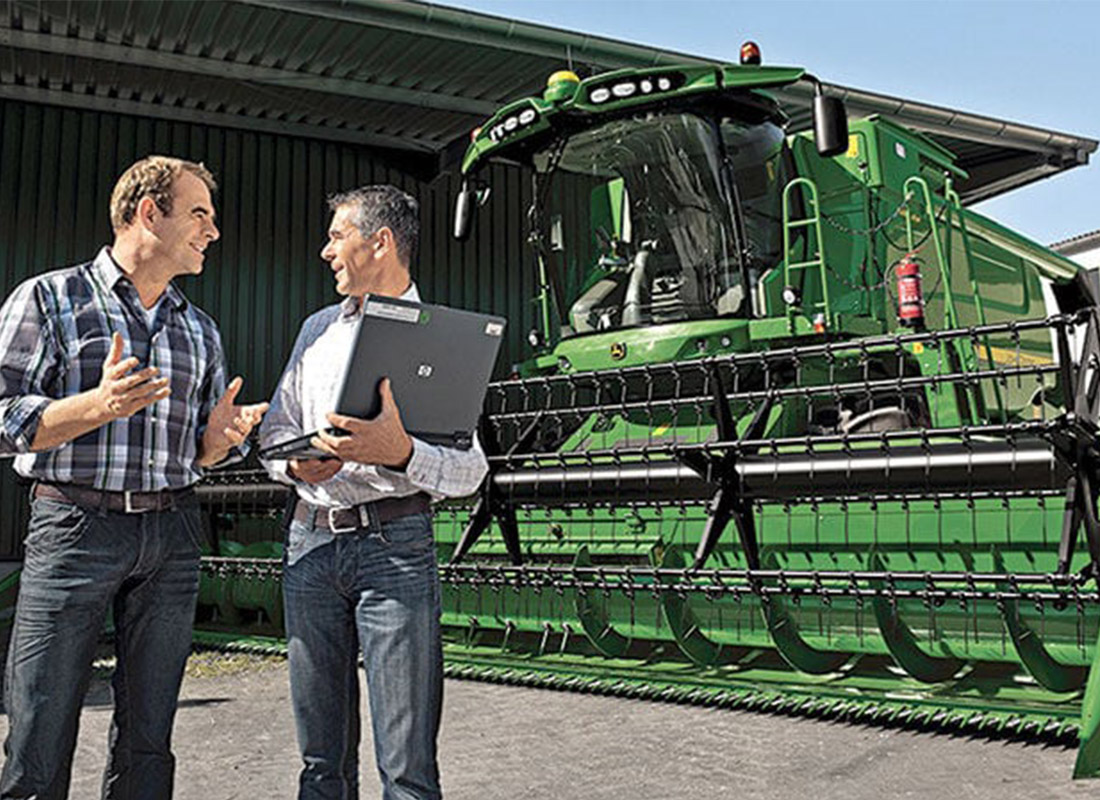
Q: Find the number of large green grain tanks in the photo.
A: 1